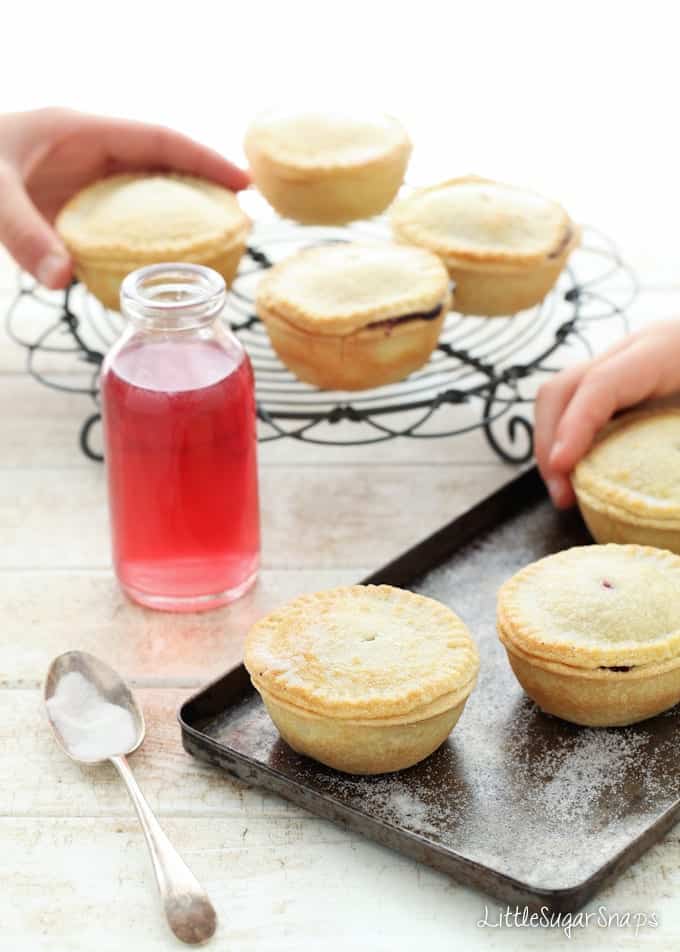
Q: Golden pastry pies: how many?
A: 7